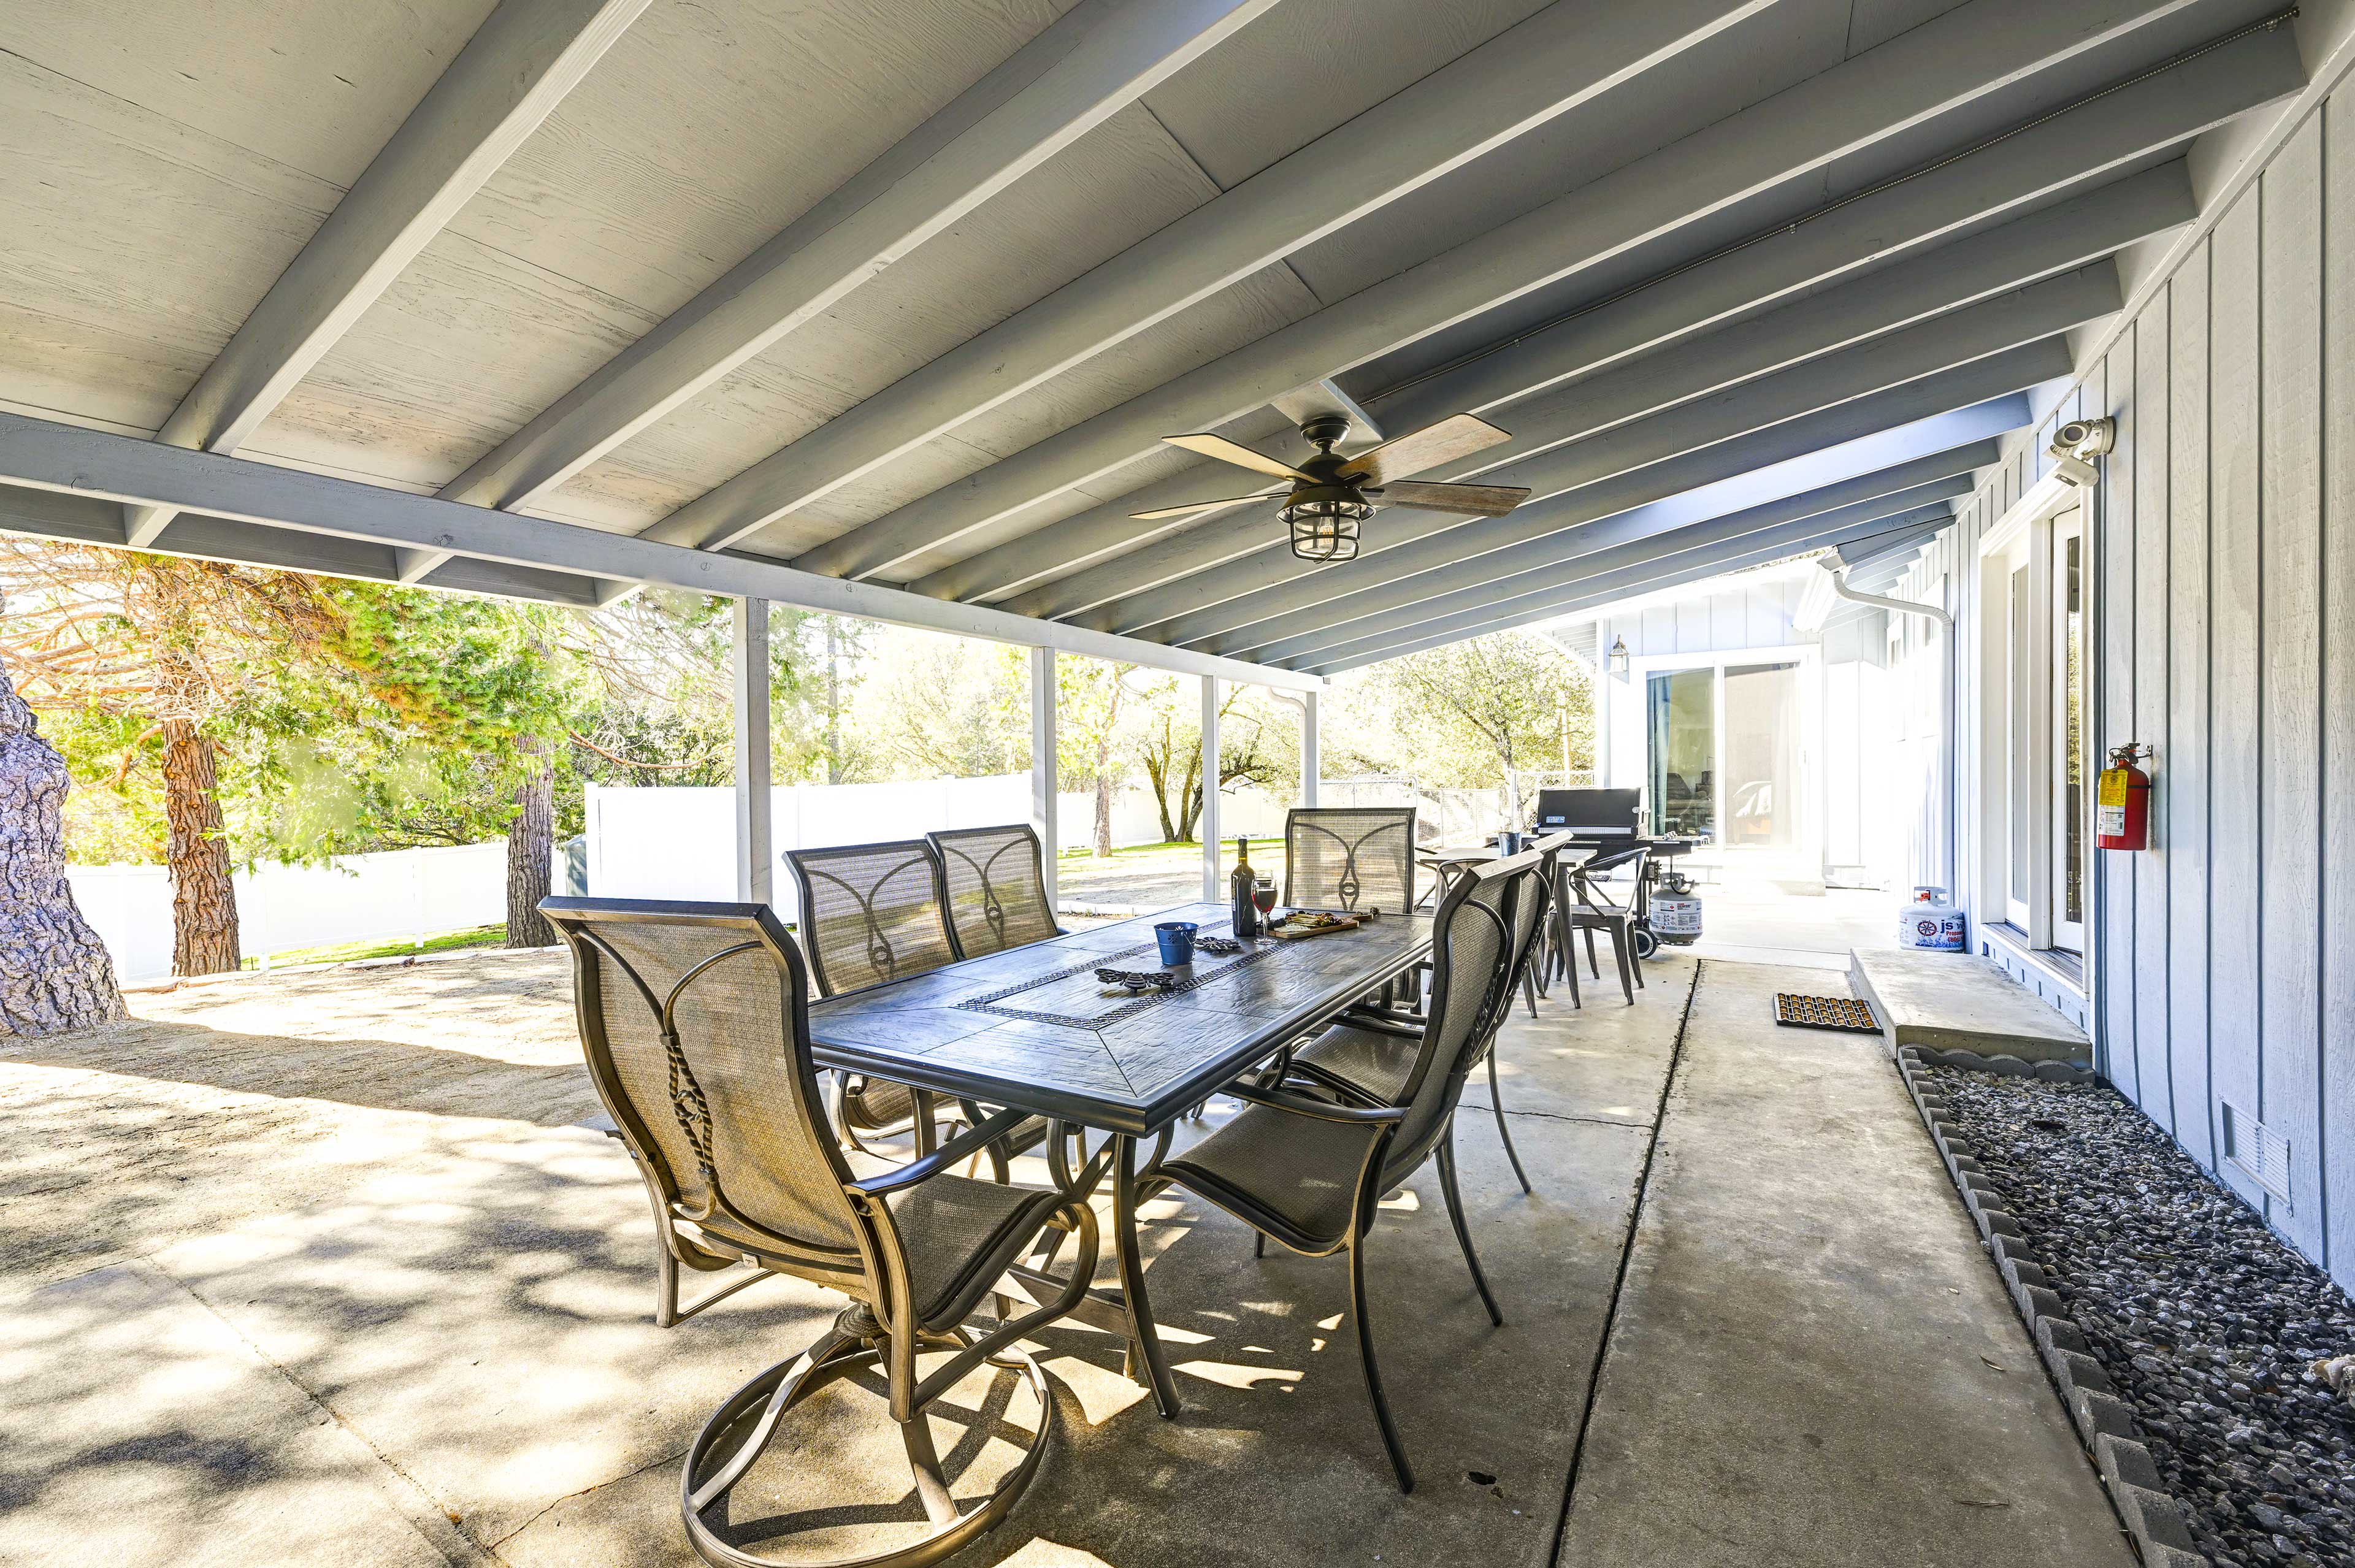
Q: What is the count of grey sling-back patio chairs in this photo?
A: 6